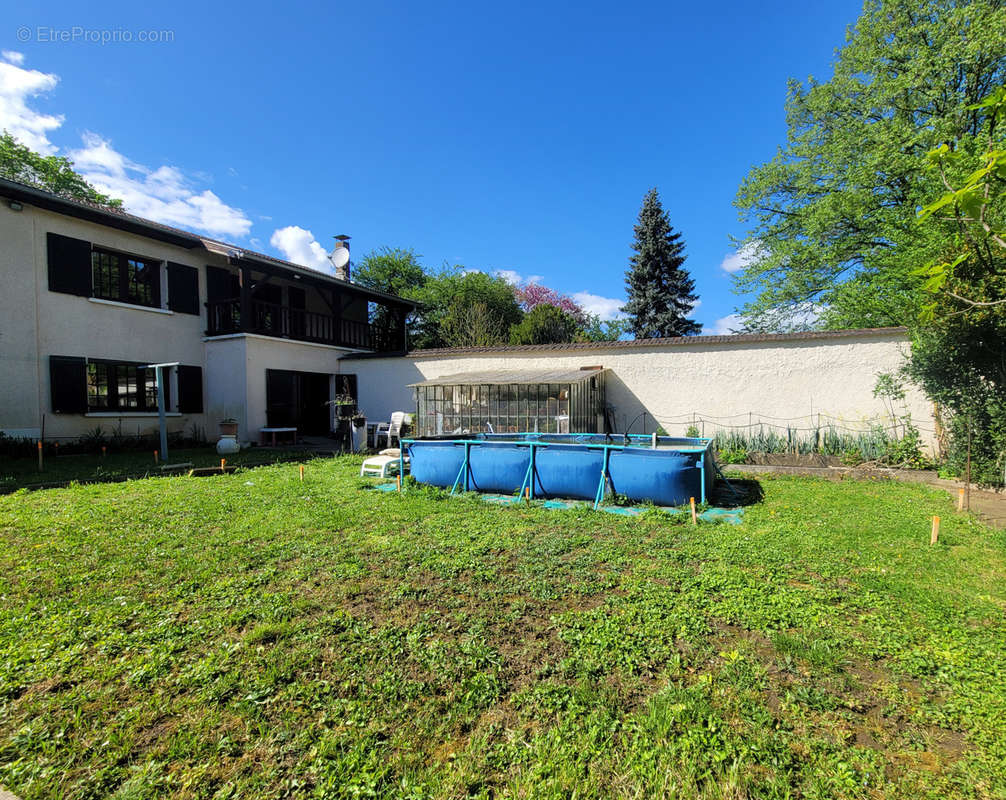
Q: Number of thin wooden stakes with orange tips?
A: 11